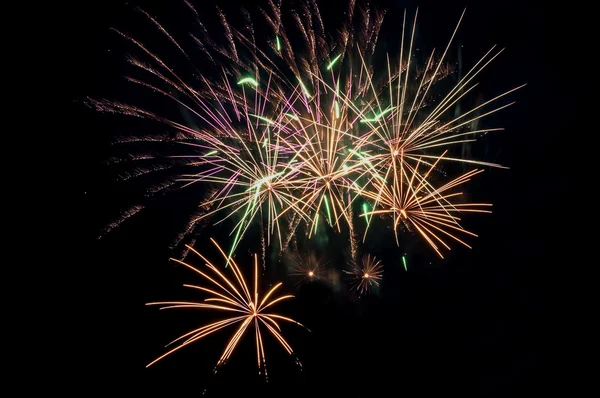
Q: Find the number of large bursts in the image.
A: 5